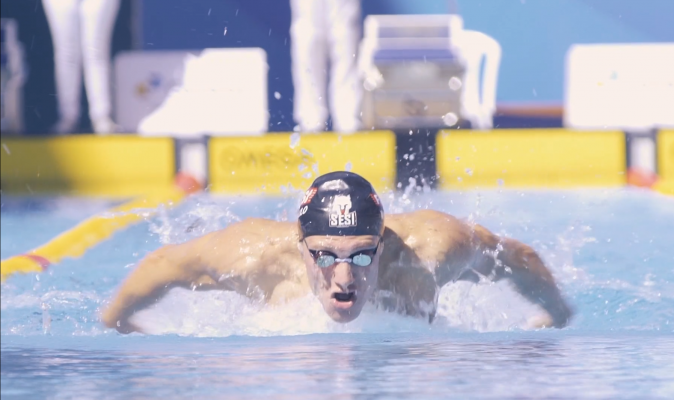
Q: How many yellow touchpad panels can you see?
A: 4